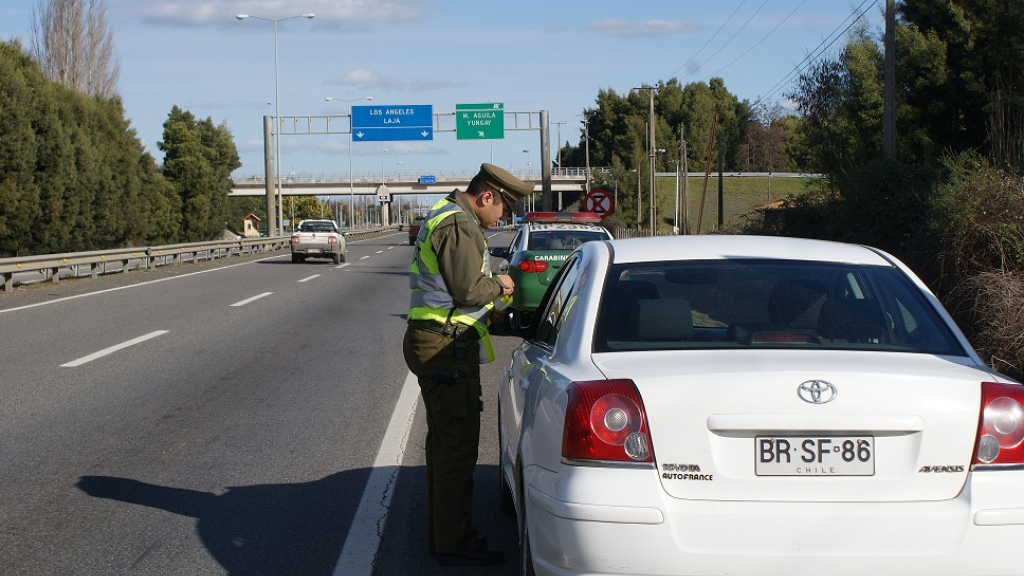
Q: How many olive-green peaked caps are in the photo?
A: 1